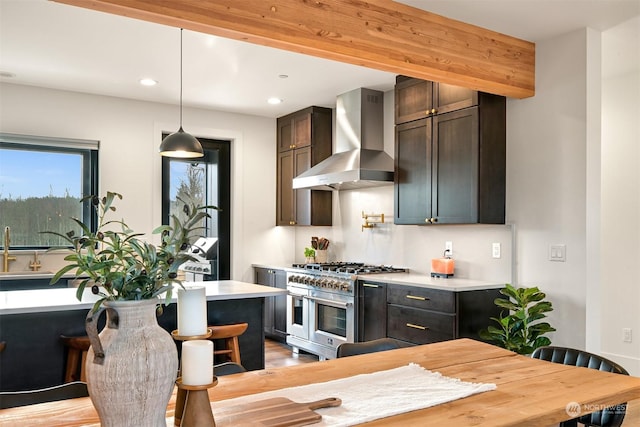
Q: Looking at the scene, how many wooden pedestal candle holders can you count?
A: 2